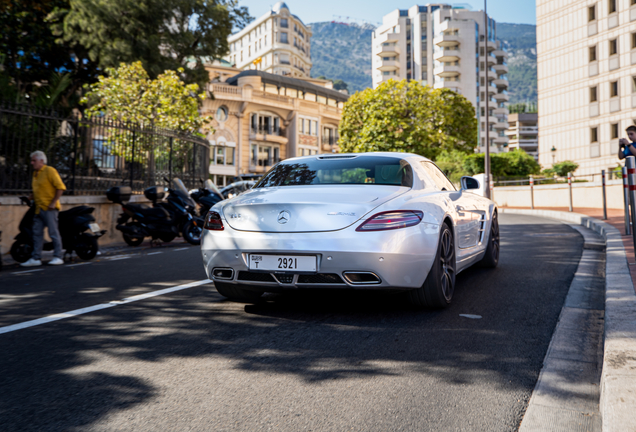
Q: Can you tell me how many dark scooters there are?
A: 3